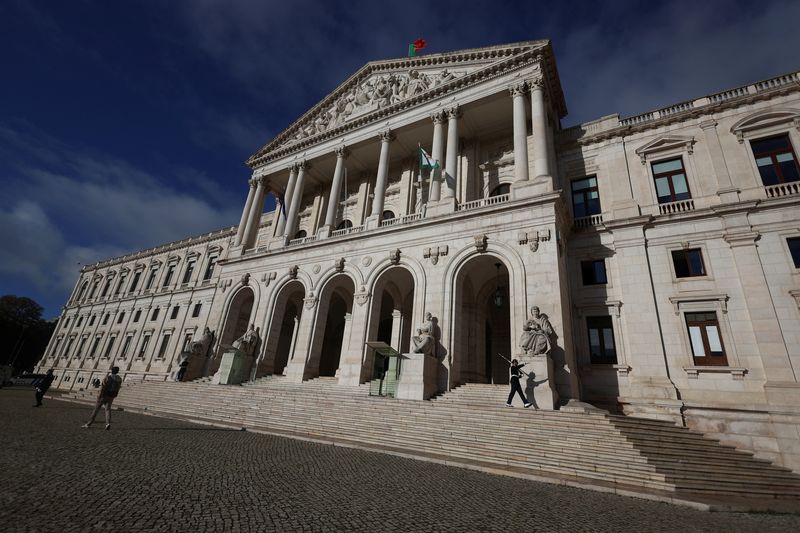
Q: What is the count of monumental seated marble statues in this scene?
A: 4